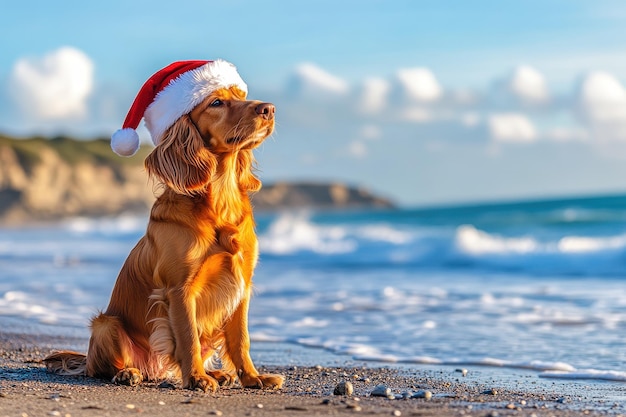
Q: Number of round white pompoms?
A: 1